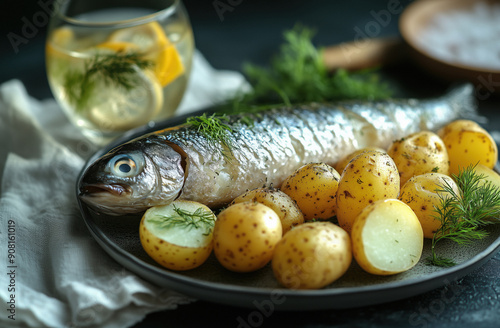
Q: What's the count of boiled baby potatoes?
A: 12